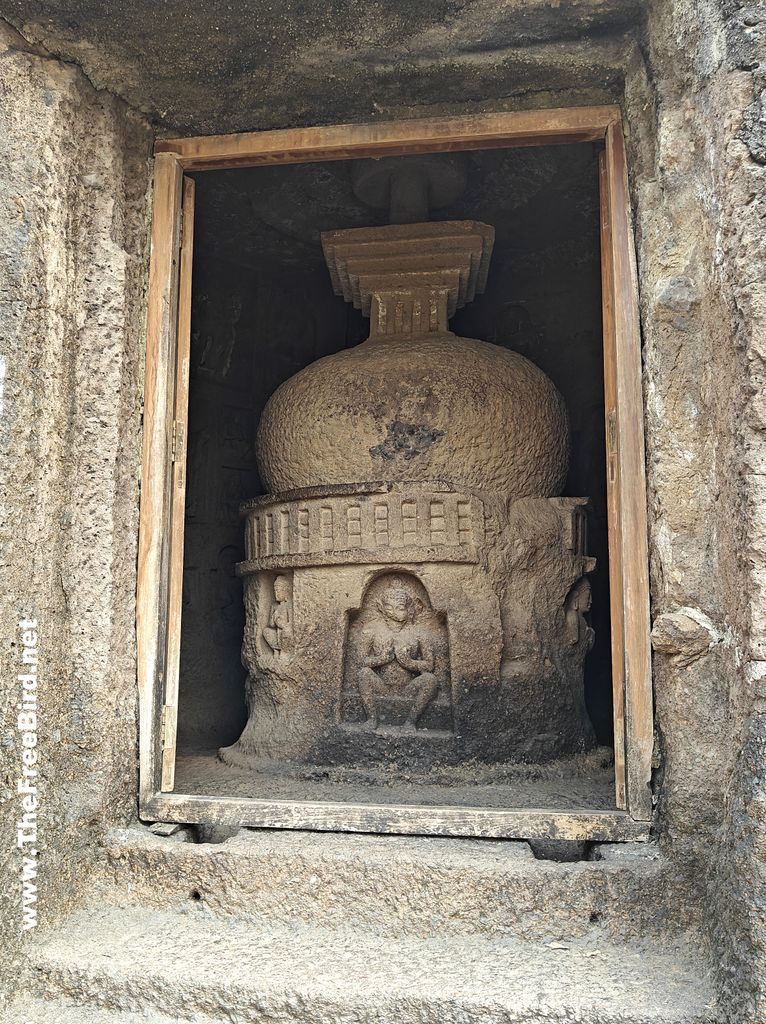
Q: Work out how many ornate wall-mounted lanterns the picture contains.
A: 0